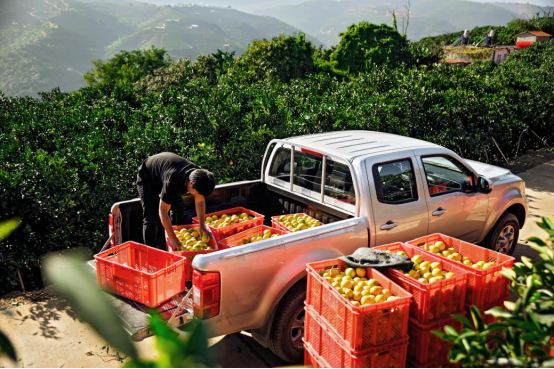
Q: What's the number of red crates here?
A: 13